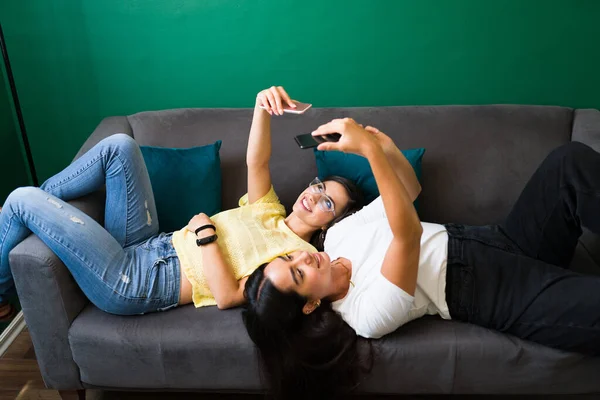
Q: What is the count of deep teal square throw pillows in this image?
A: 2